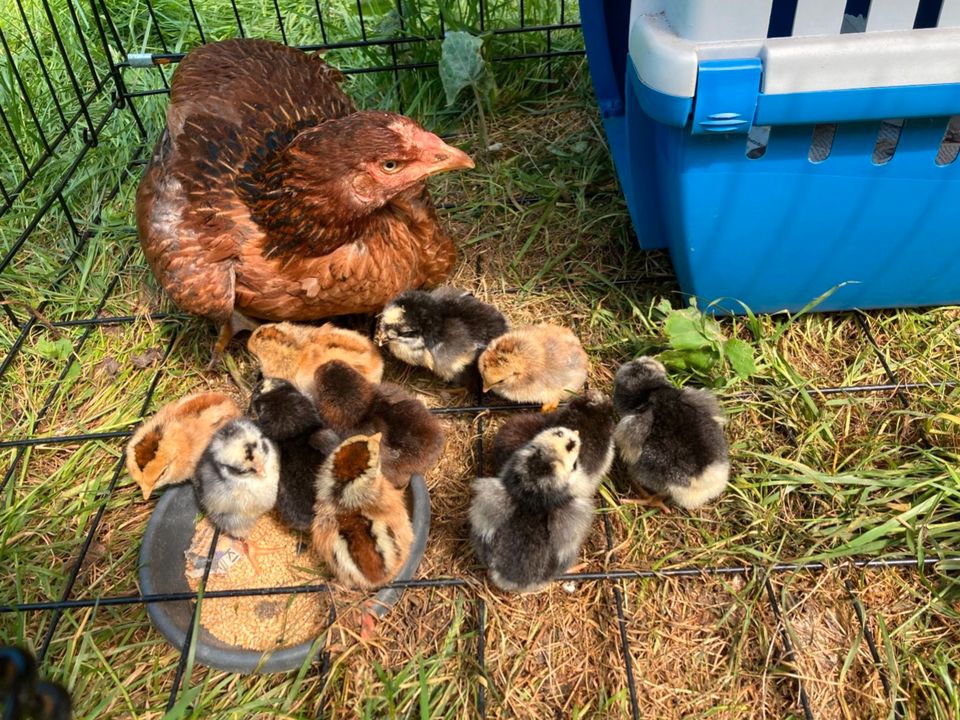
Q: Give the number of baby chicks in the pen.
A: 11